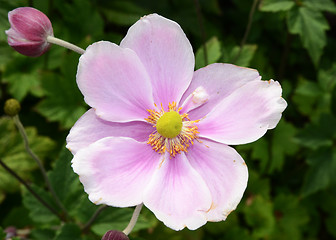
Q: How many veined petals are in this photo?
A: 8